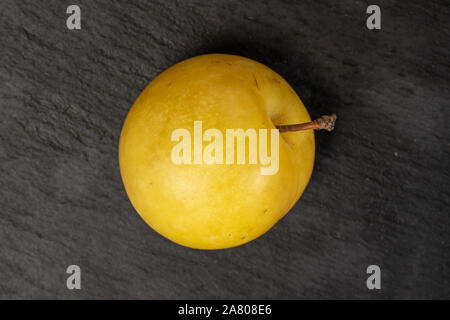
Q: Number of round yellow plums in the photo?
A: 1